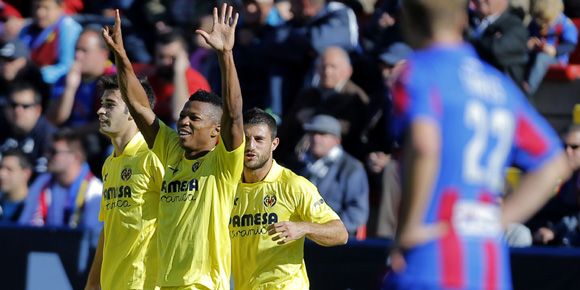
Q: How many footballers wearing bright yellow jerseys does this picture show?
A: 3